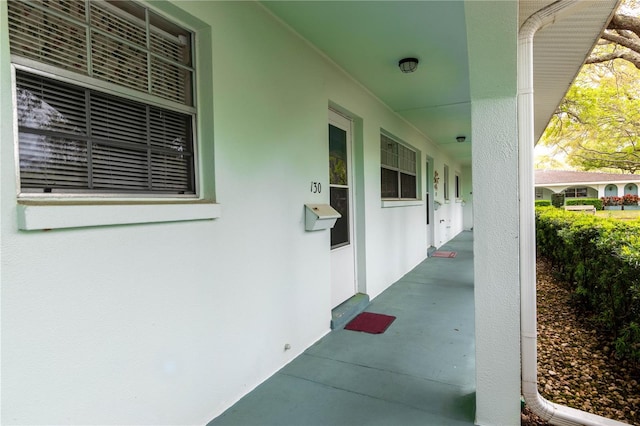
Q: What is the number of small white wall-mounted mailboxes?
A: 1